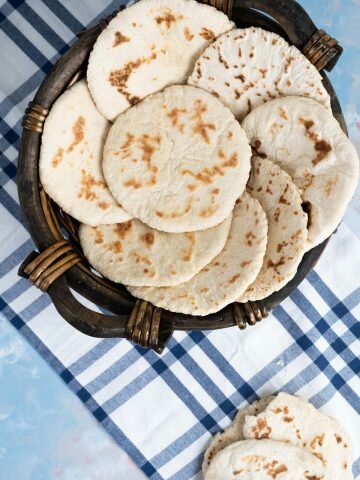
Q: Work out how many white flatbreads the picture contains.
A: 11